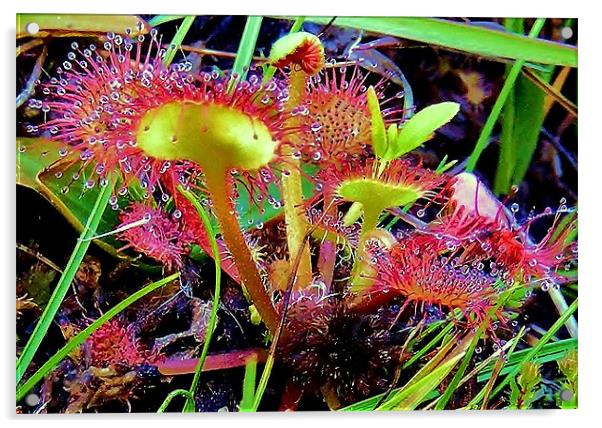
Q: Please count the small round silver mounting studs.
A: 4